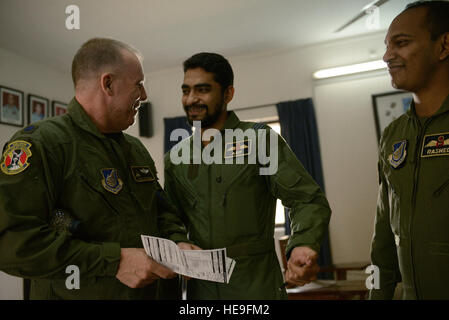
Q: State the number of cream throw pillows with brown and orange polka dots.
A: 0